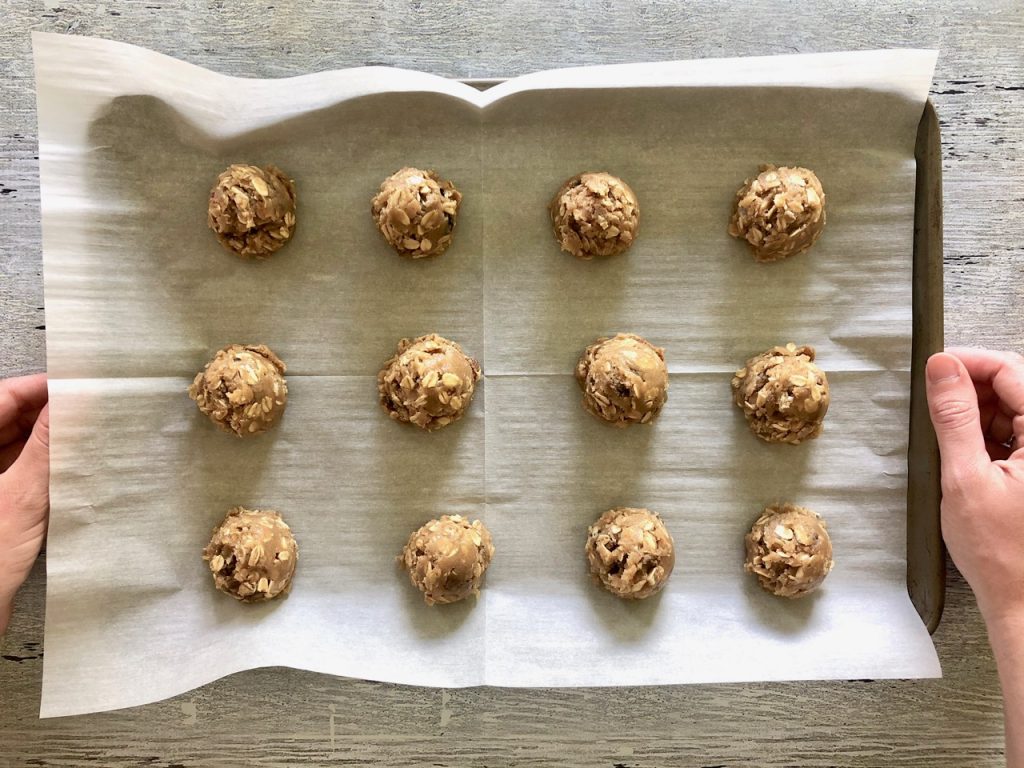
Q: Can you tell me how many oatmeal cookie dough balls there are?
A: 12